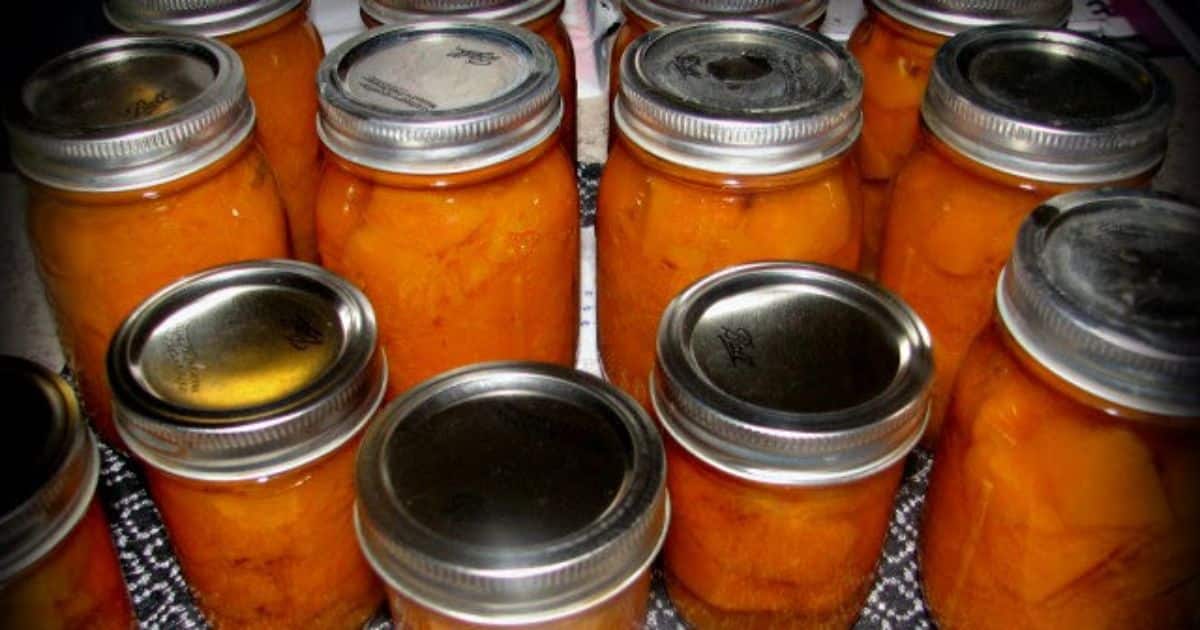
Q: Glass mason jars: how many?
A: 13